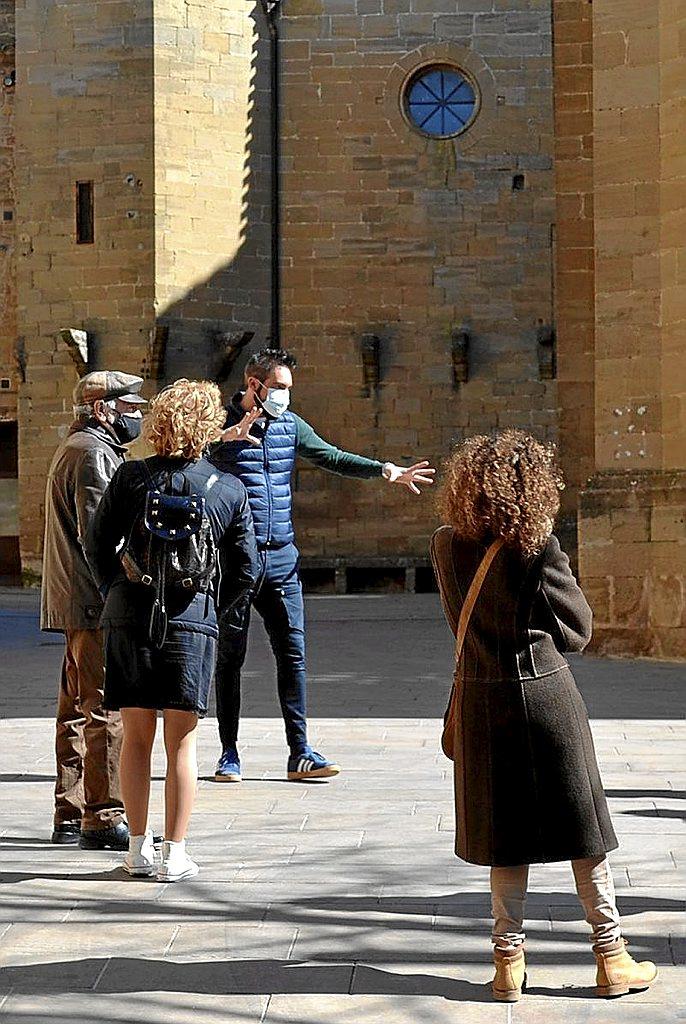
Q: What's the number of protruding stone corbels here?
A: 6